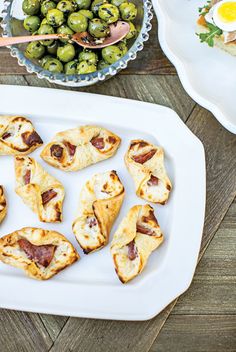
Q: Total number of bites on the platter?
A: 8